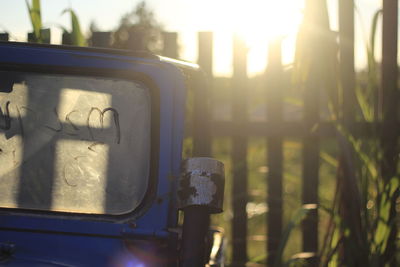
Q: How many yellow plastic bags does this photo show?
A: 0